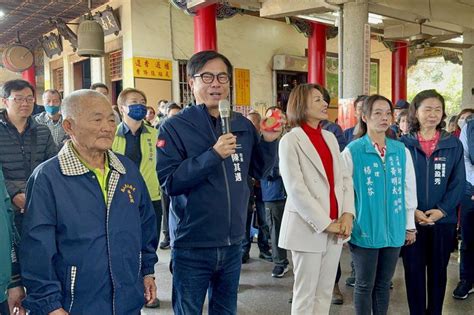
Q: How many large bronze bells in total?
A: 1